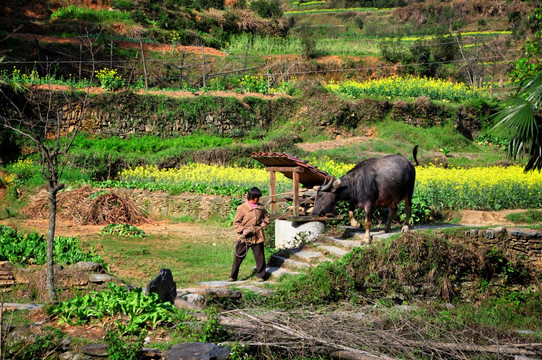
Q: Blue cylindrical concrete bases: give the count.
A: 0